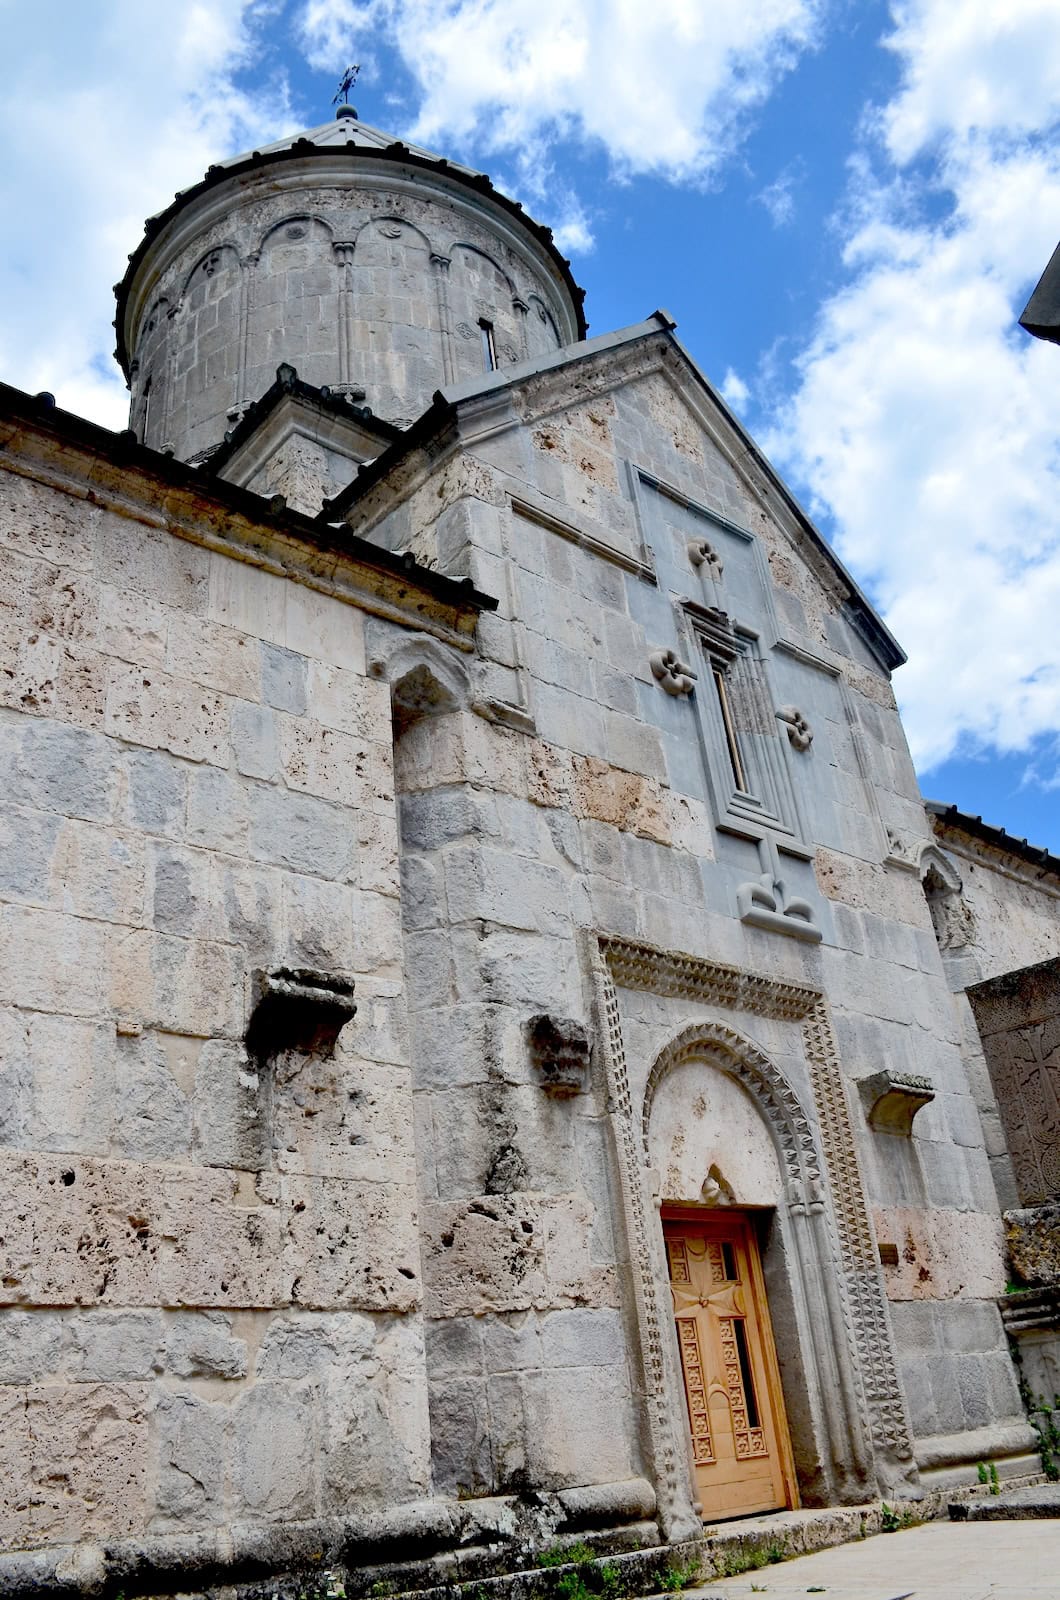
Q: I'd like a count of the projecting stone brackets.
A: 3